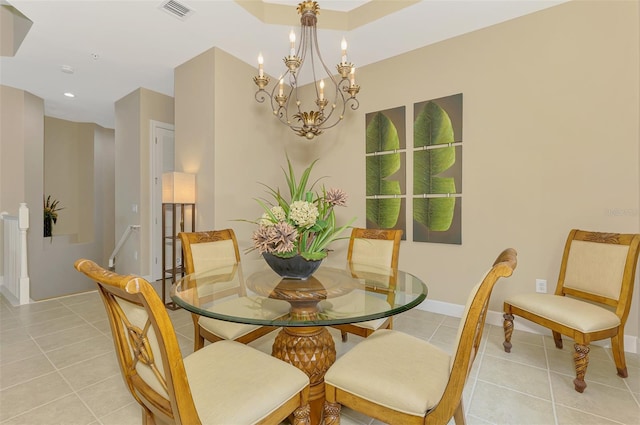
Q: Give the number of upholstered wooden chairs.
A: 5